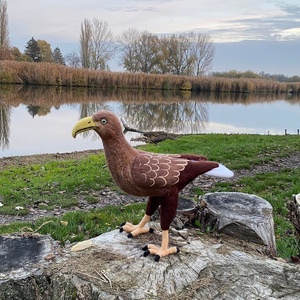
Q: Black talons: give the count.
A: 8